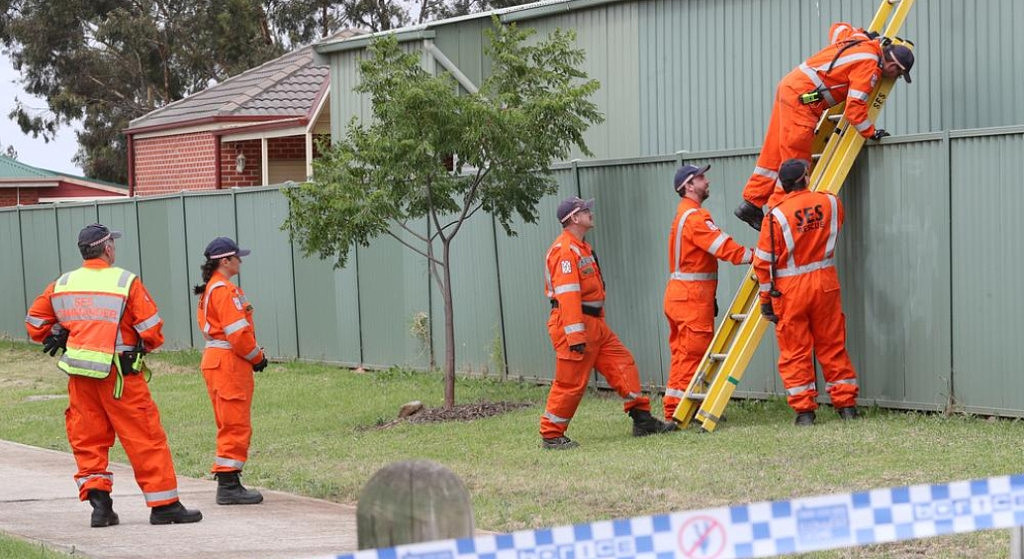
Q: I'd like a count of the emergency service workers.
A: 6